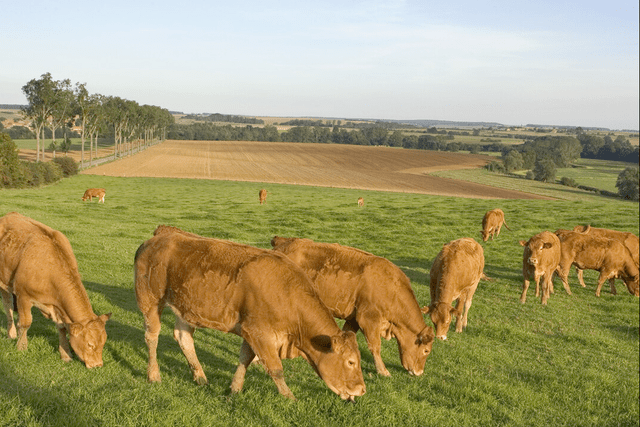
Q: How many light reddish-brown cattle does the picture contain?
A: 11